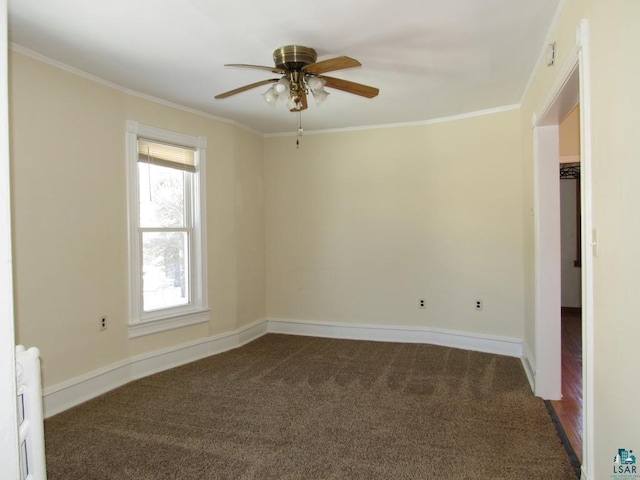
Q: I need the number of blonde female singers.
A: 0